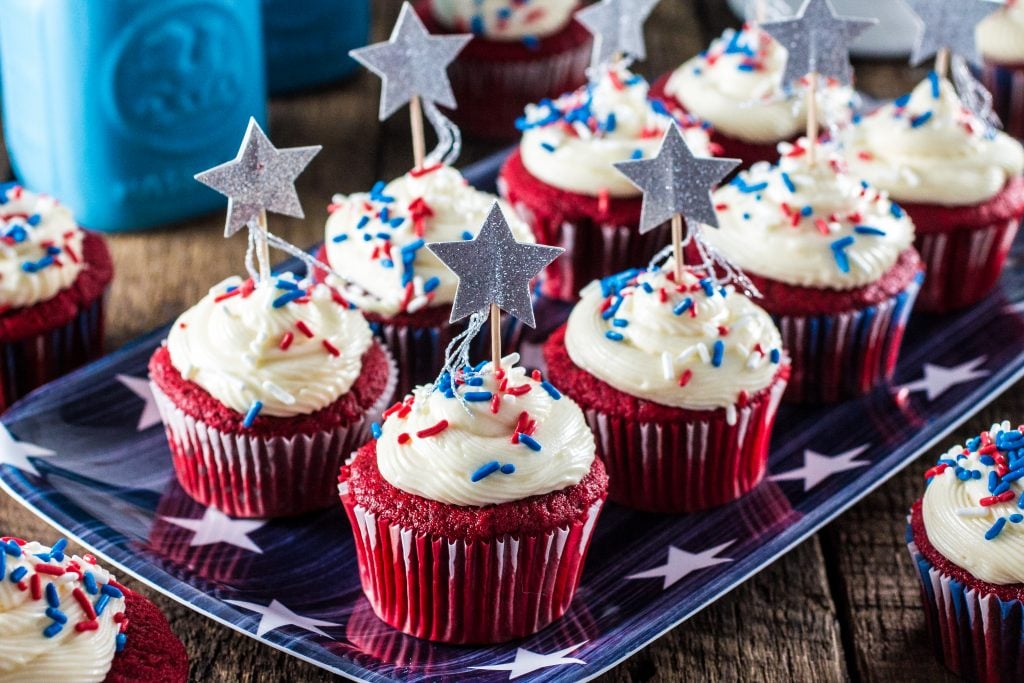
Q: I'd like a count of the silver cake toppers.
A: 7